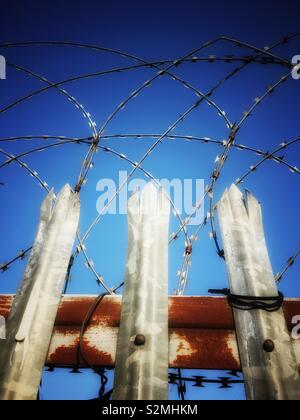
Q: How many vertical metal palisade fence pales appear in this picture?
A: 3